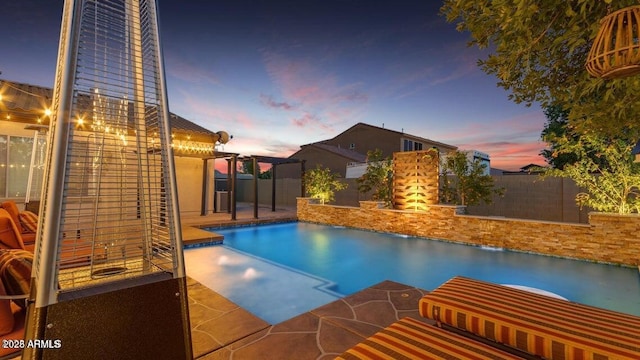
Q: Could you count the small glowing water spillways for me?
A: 3